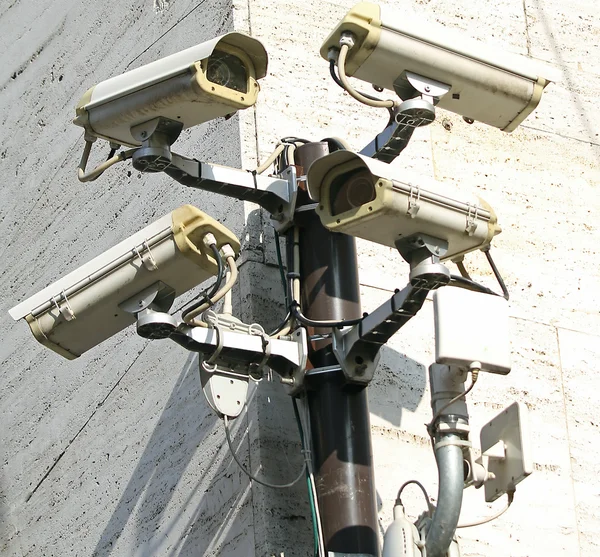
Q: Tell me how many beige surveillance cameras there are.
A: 4